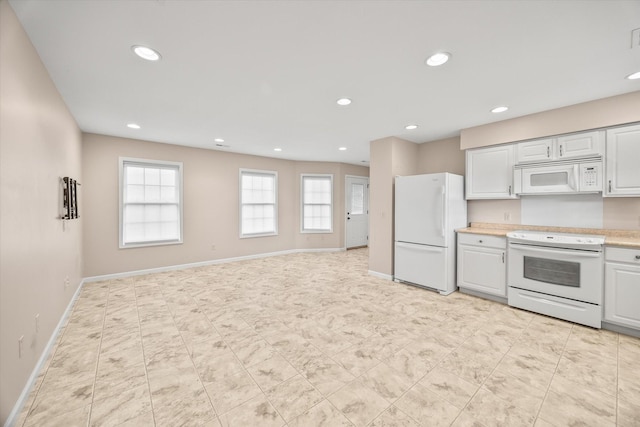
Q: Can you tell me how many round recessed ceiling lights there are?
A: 10